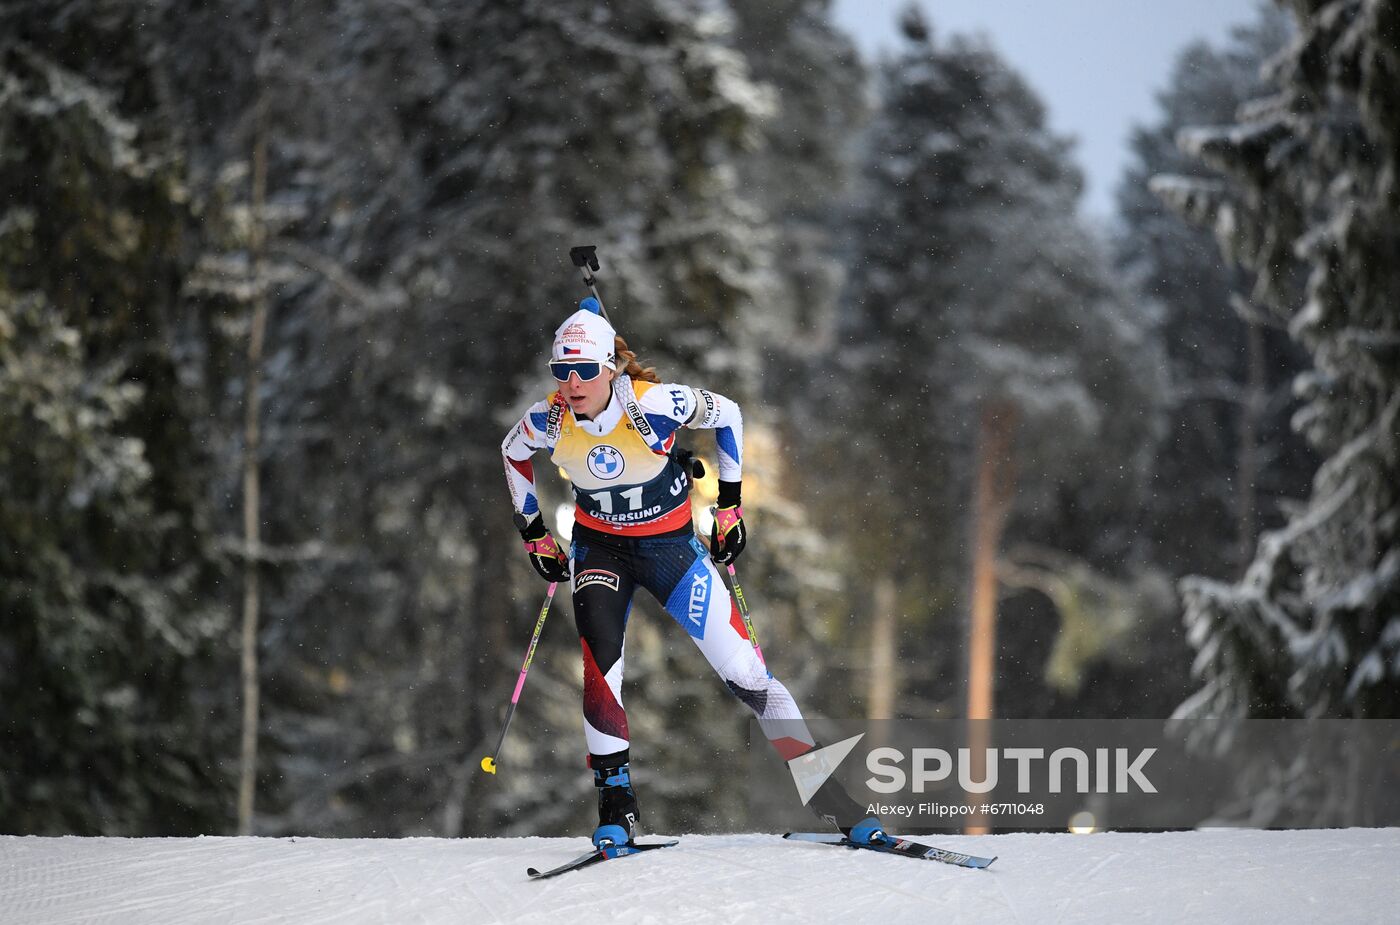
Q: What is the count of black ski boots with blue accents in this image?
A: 2